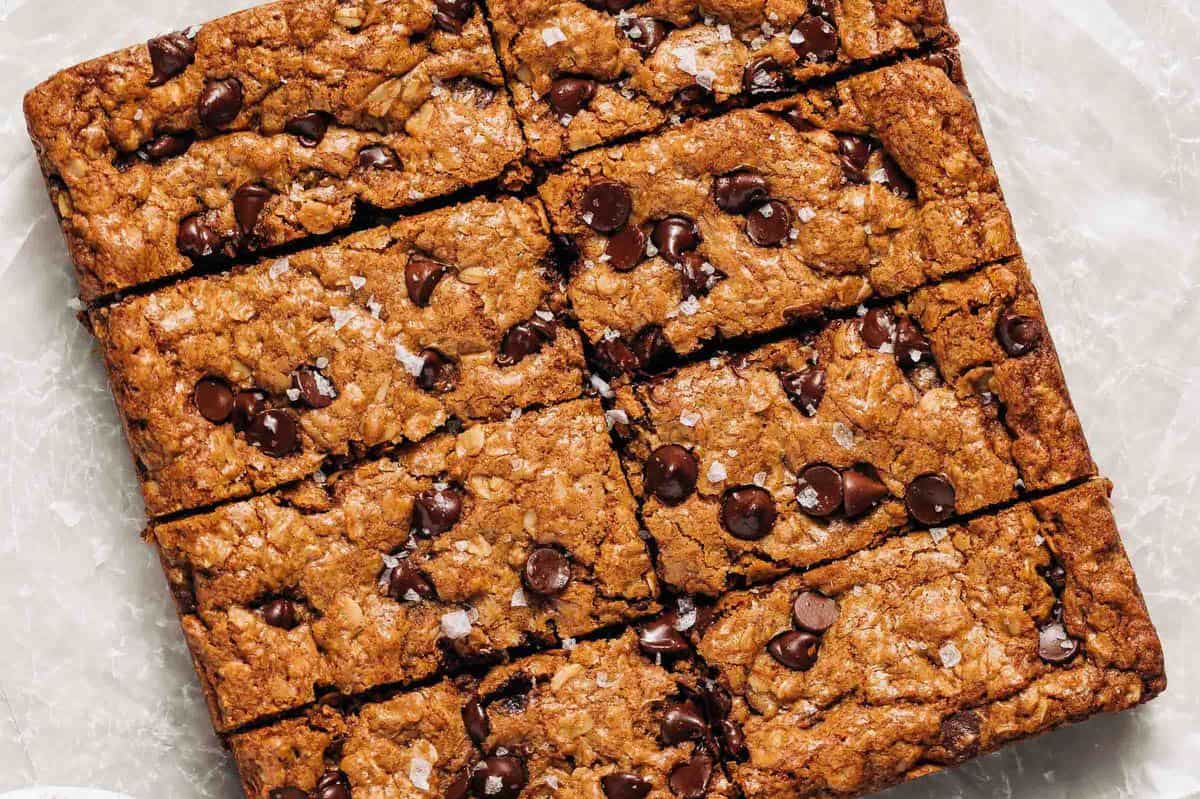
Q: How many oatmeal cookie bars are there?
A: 8